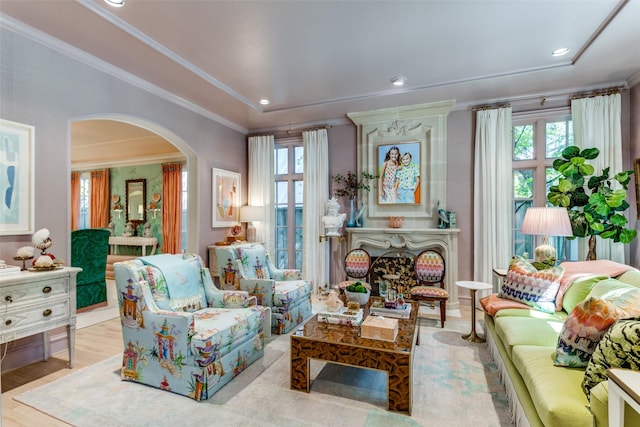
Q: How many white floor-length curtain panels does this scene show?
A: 4